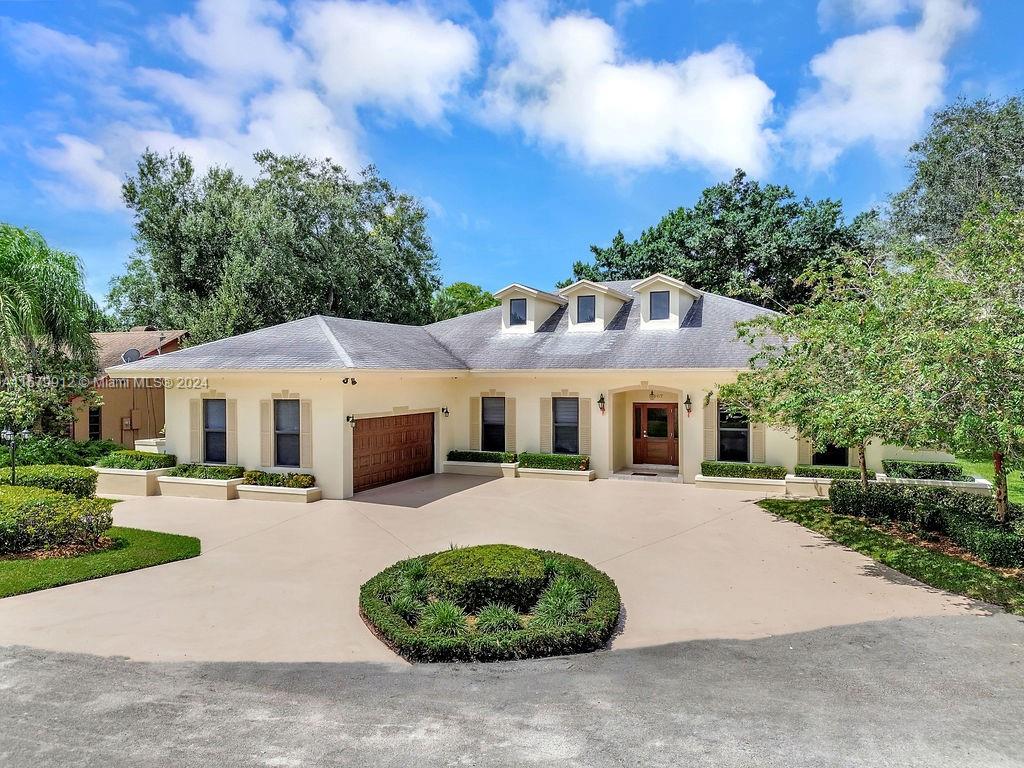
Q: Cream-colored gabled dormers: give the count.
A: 3